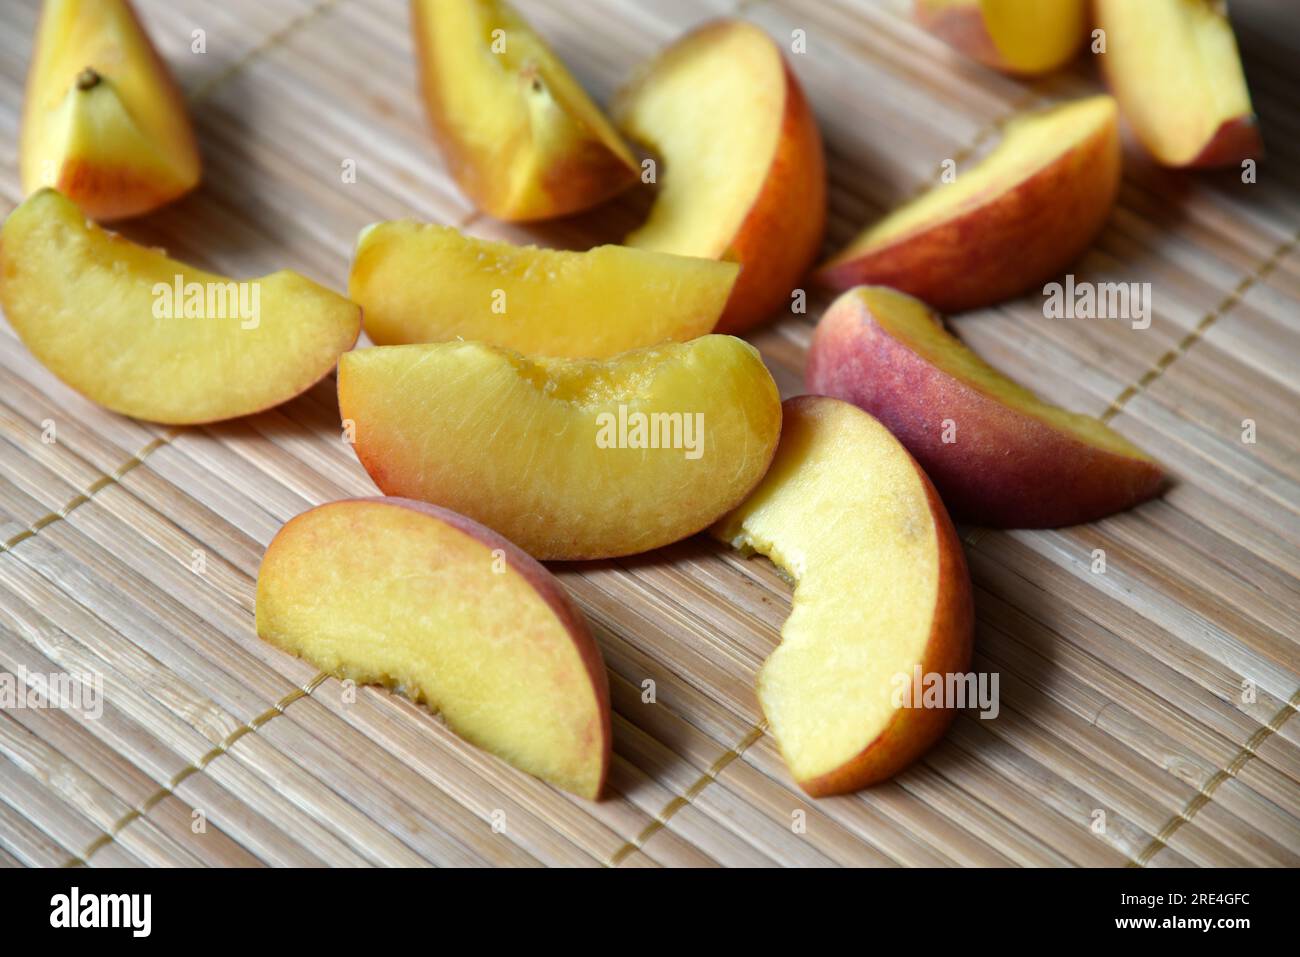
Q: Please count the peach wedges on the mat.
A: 12